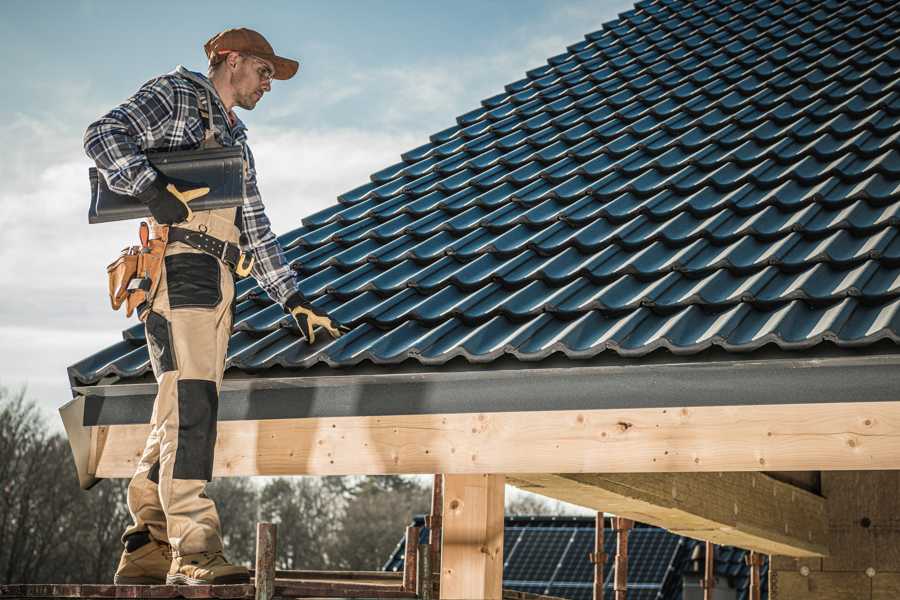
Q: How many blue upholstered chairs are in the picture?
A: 0